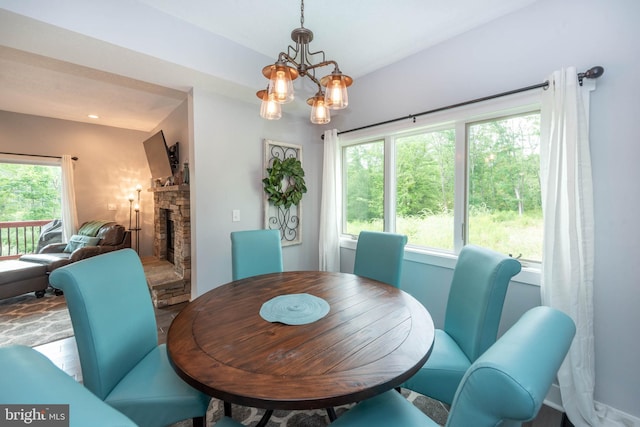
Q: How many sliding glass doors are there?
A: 1